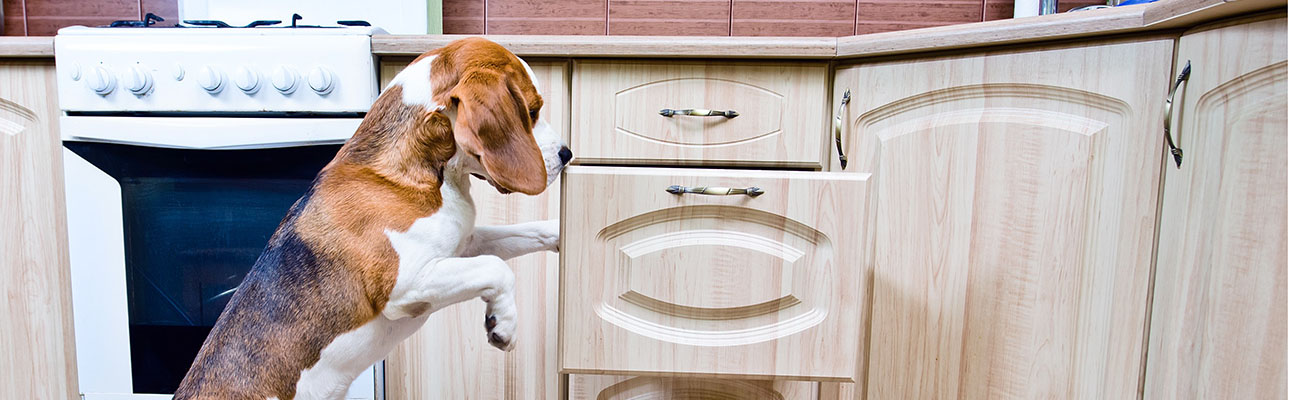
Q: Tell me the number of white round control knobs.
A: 6